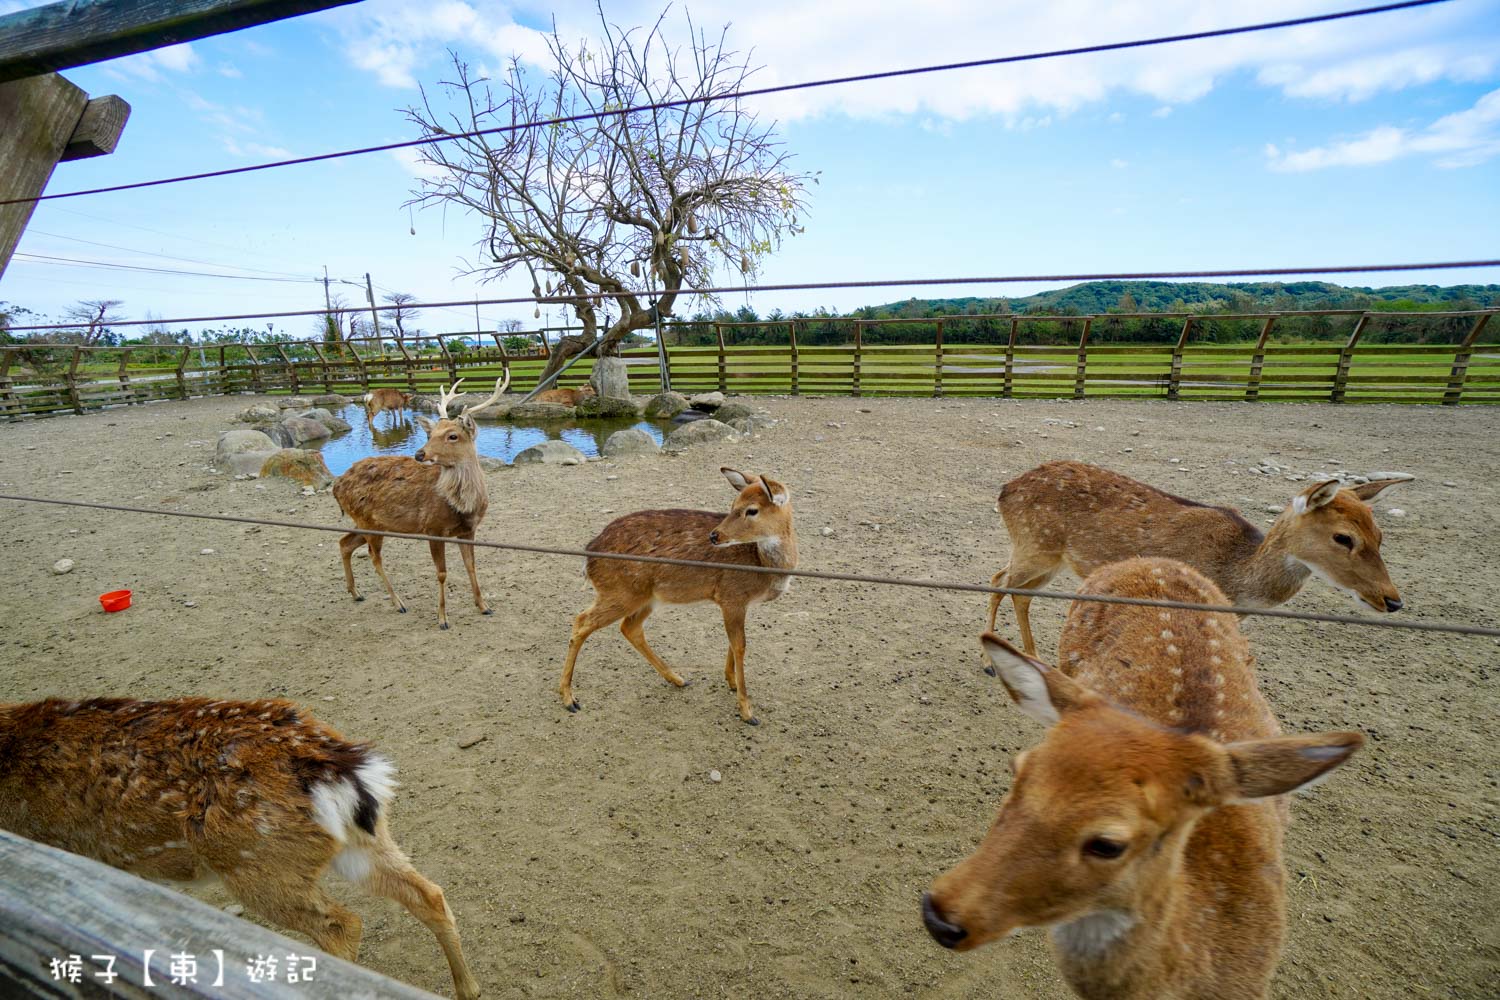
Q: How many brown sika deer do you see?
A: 7